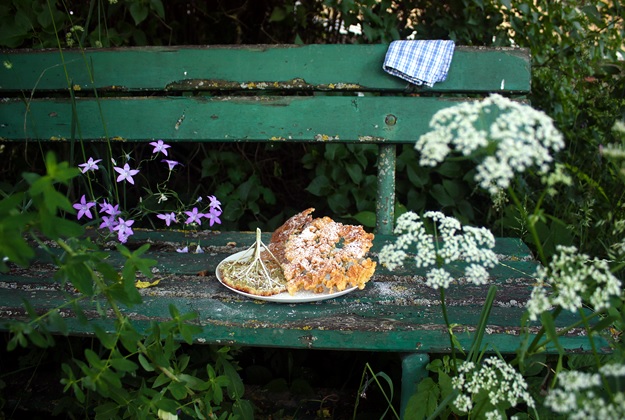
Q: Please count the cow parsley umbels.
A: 5